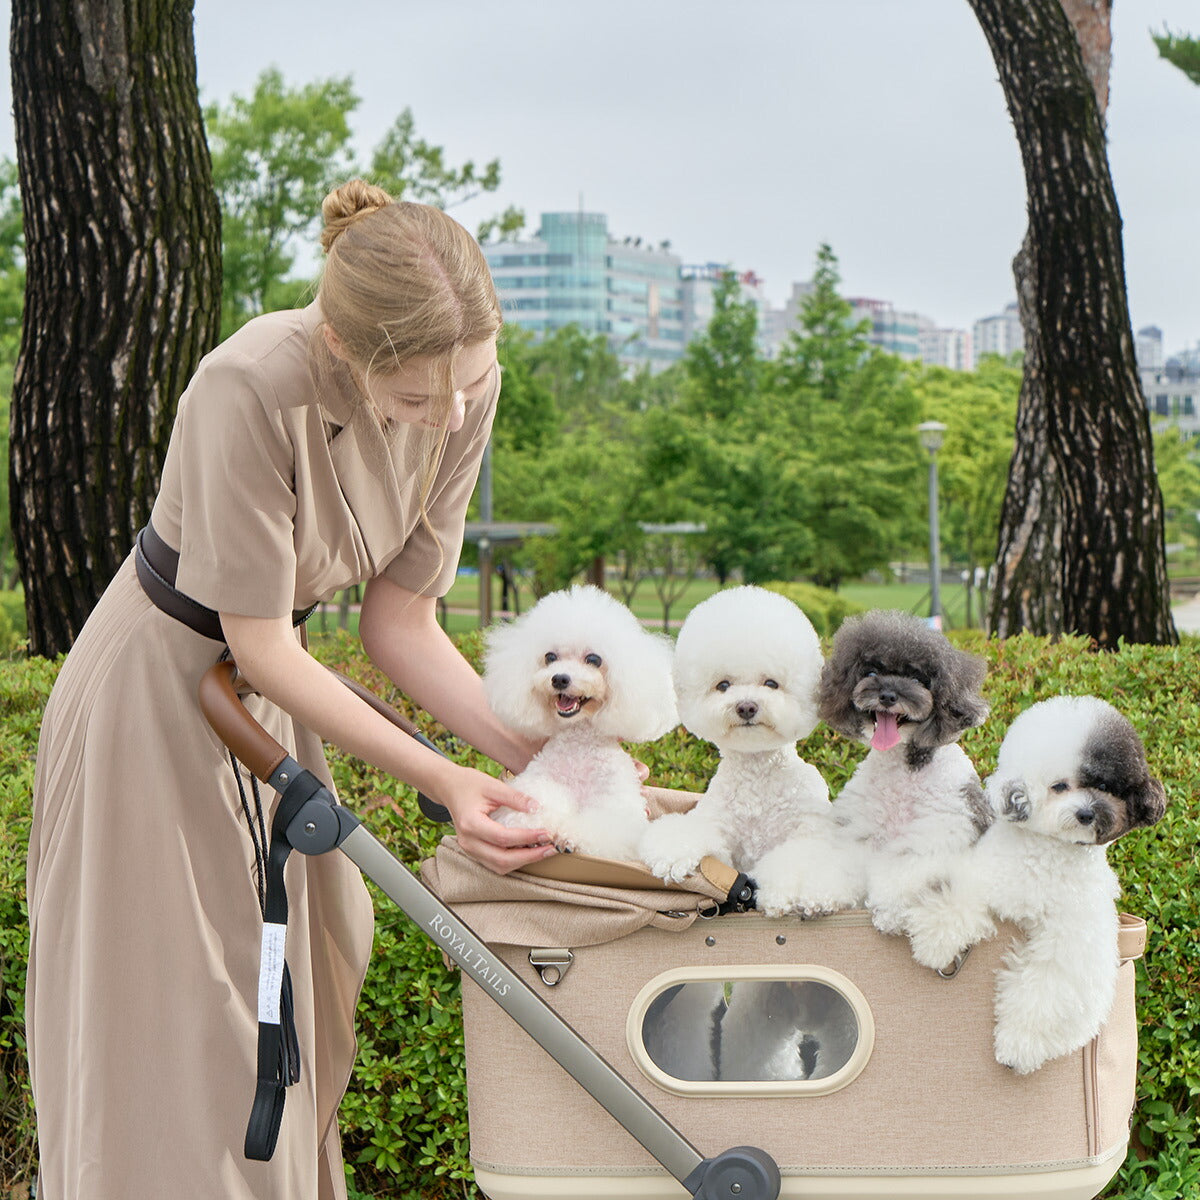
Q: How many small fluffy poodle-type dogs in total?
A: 4